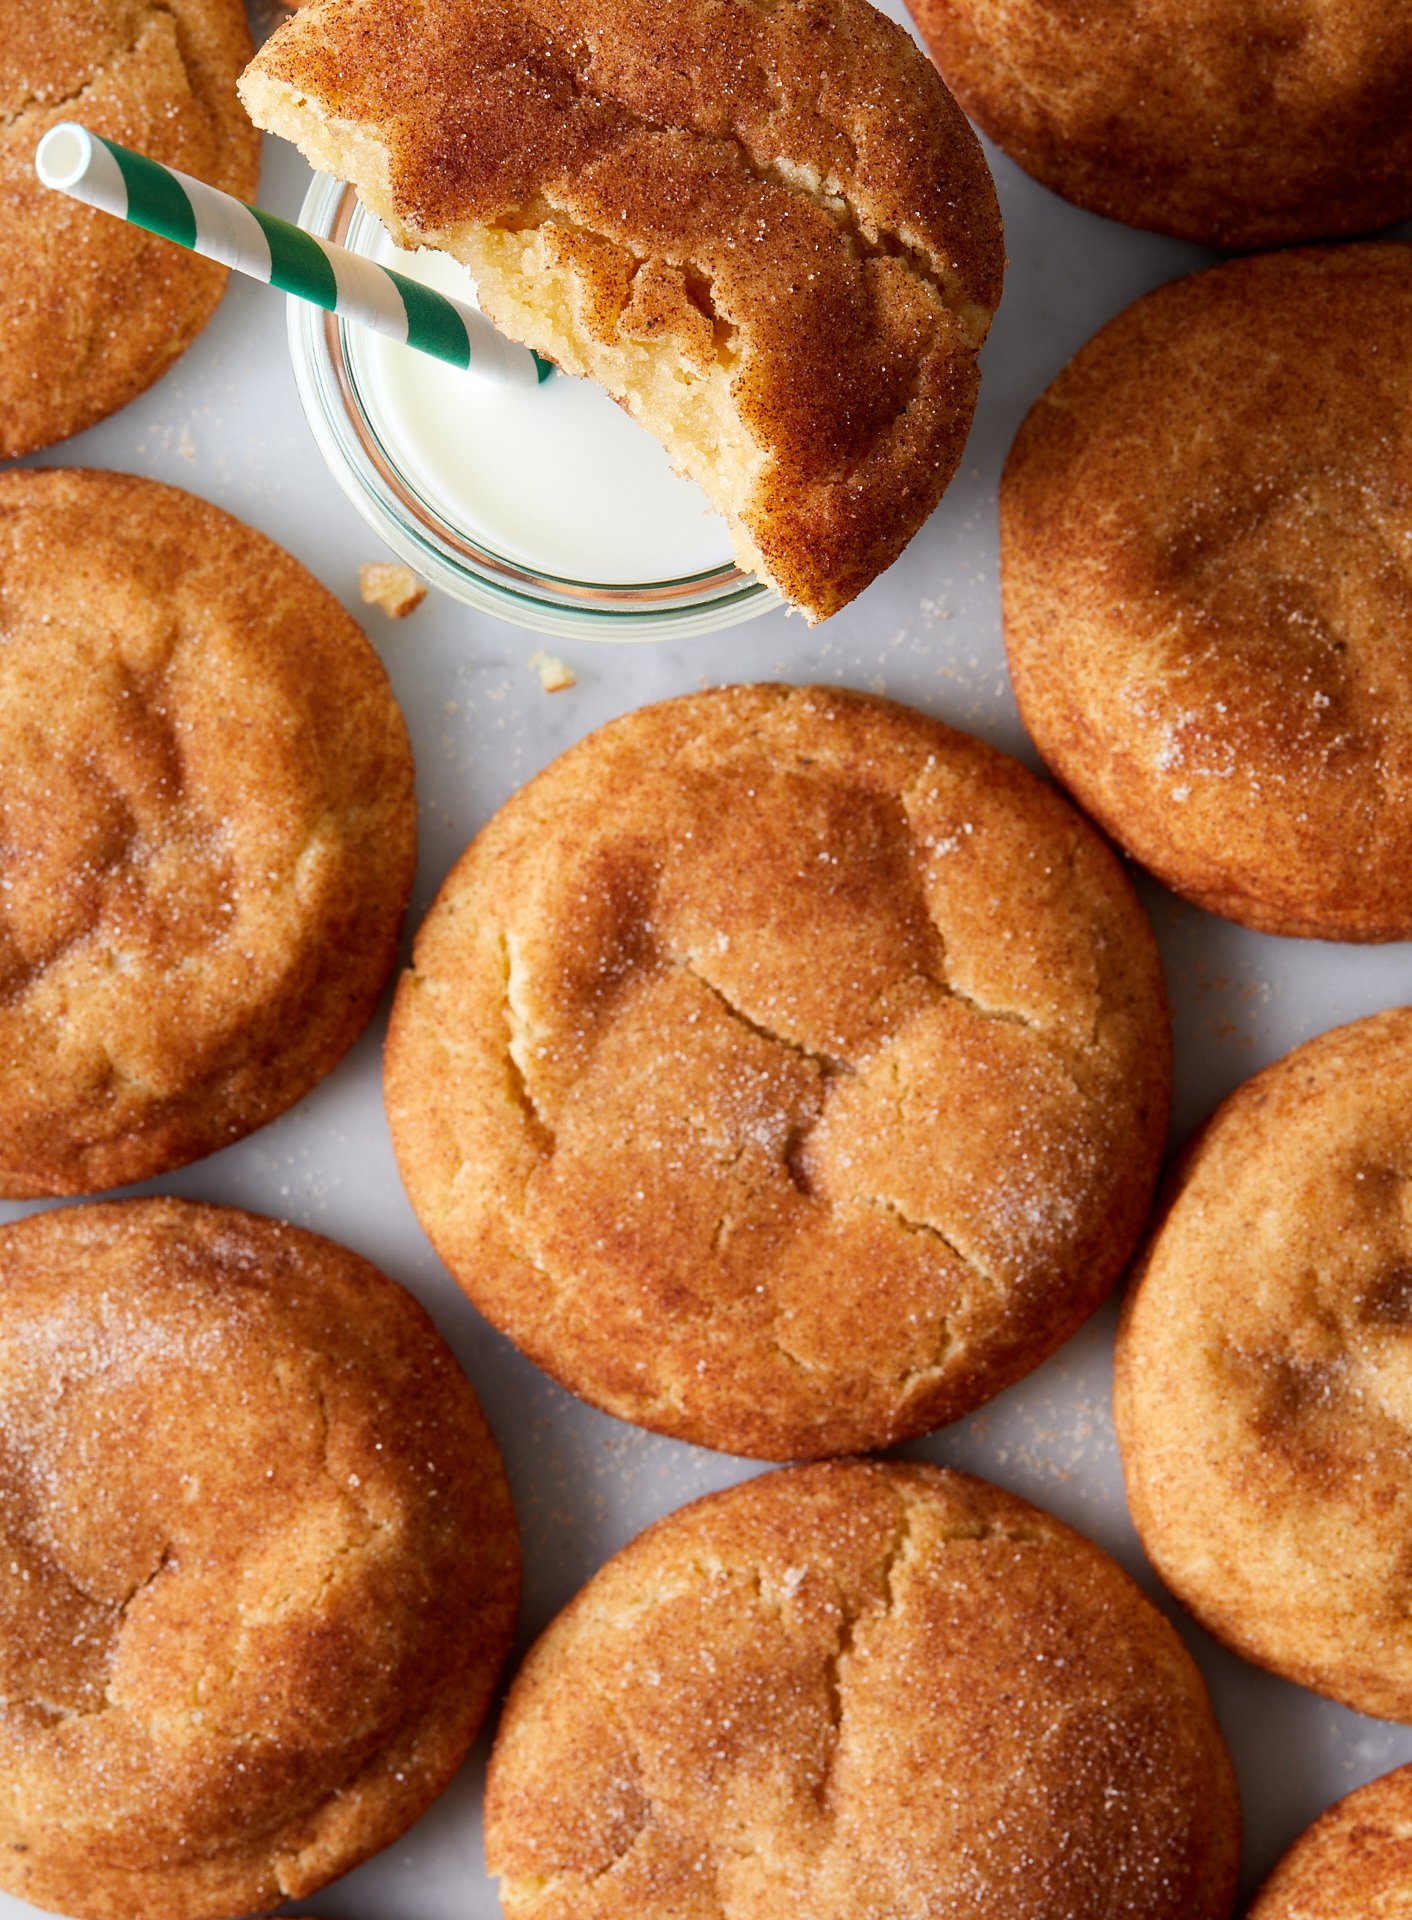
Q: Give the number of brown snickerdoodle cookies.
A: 10